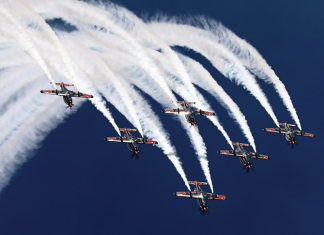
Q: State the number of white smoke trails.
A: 12